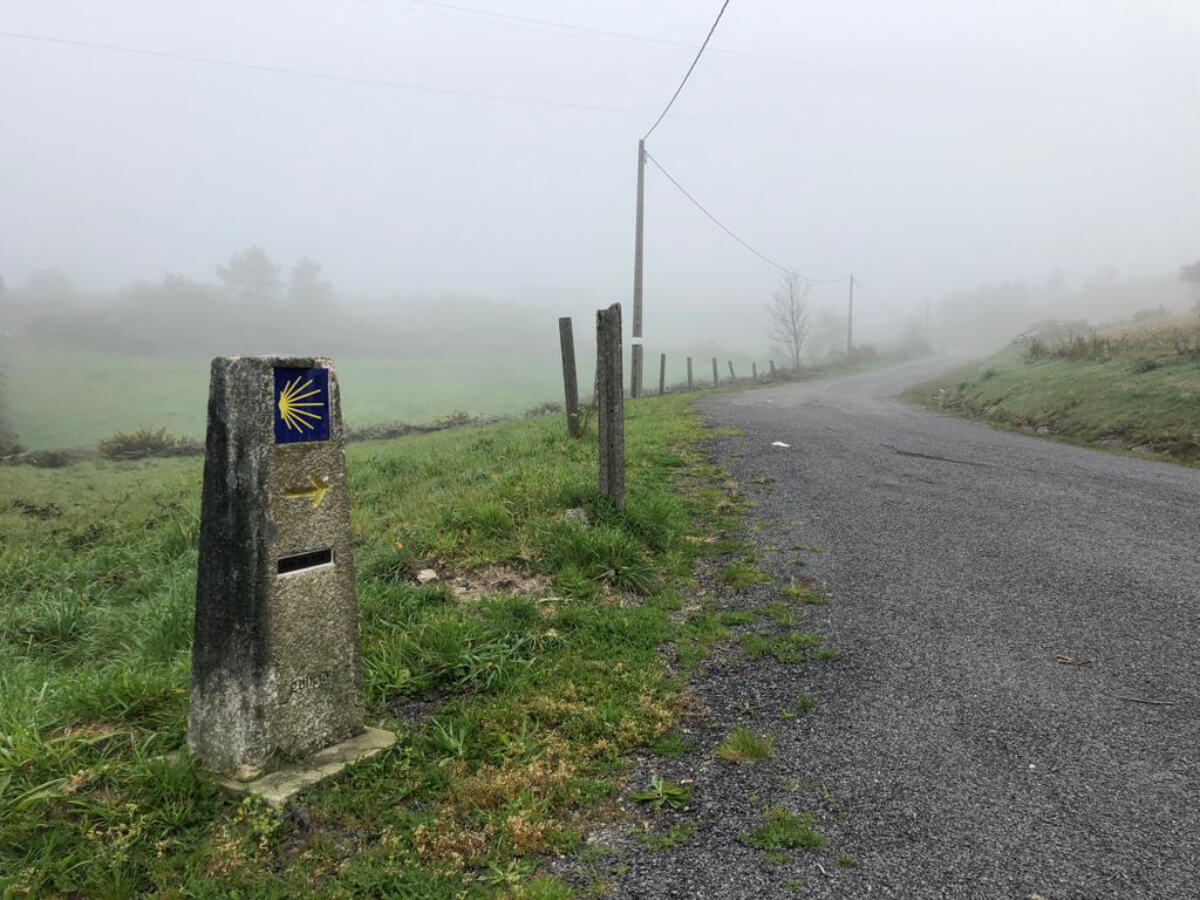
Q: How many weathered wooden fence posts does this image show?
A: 8